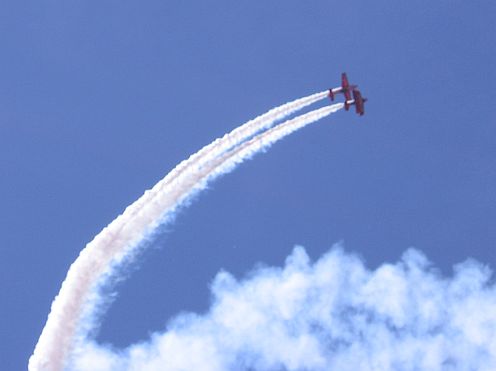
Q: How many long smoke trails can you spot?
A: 2